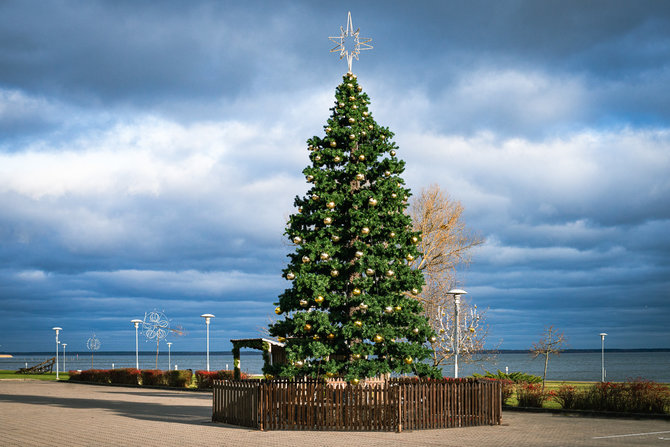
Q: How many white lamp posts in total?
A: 7